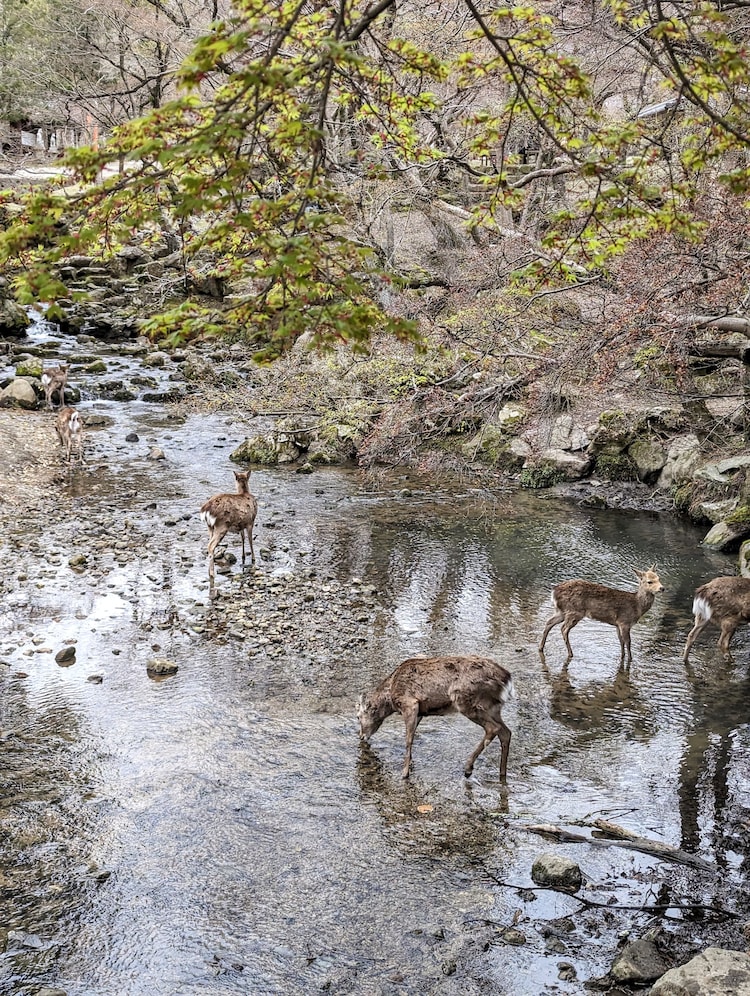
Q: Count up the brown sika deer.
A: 6